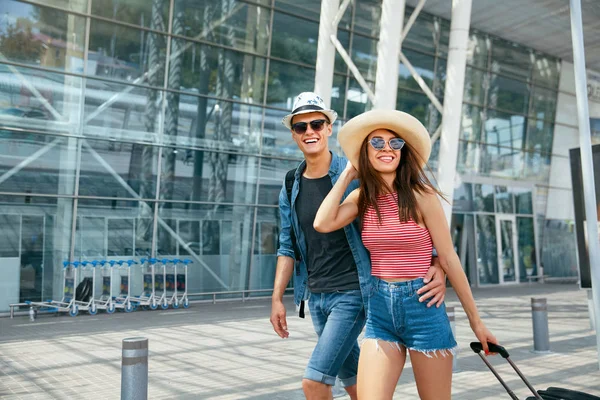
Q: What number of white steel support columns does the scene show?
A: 3